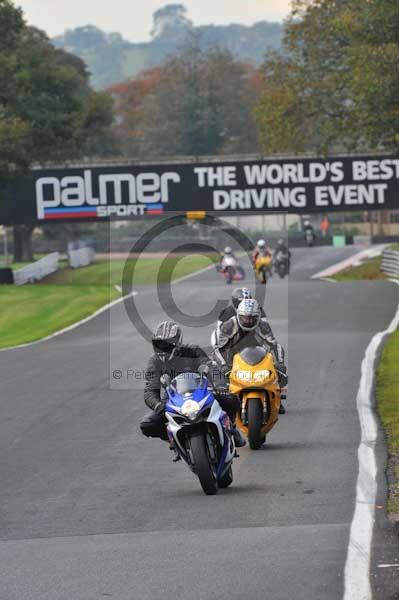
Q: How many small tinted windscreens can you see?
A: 2